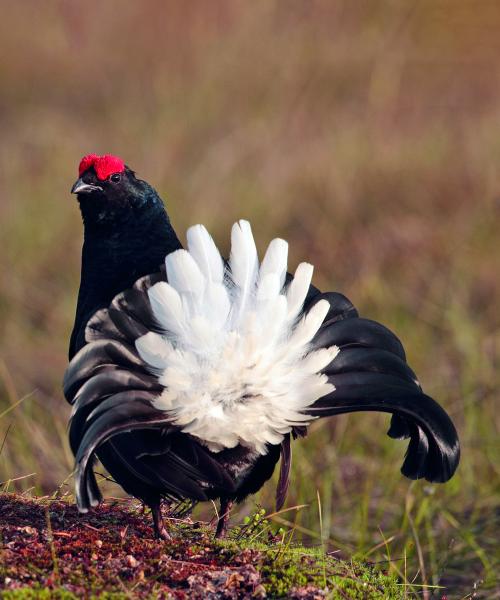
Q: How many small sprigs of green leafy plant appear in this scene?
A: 1